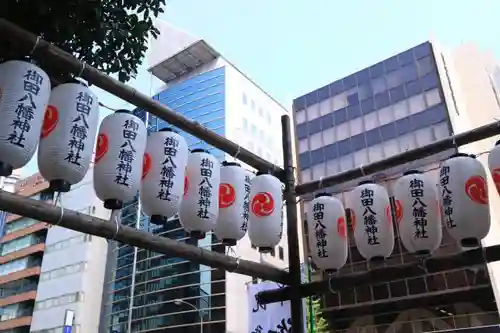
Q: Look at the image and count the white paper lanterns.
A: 12